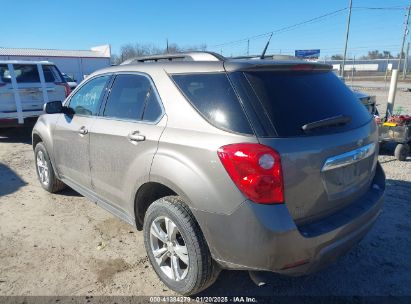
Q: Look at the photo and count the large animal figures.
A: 0